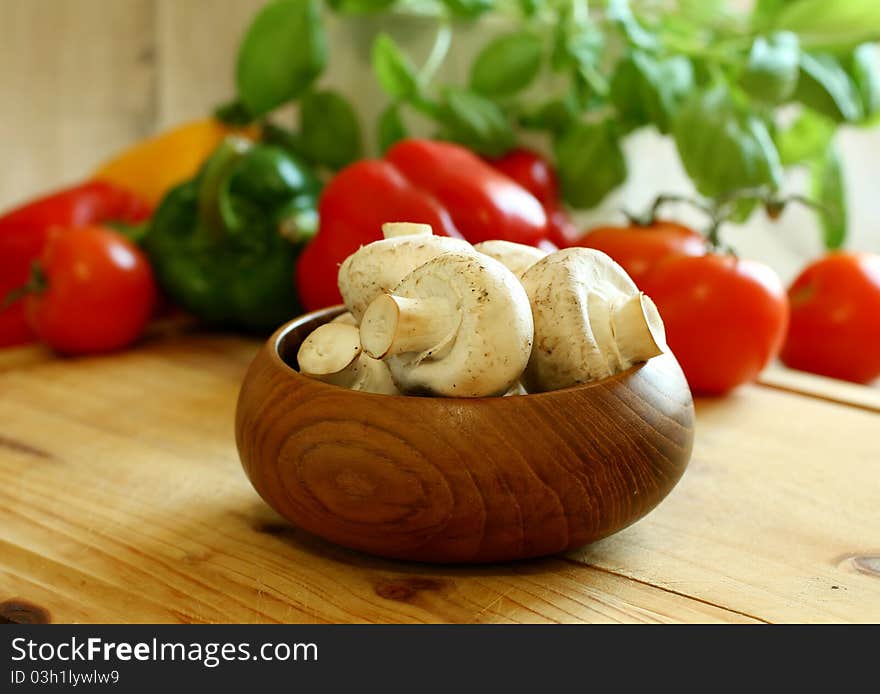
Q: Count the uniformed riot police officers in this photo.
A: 0